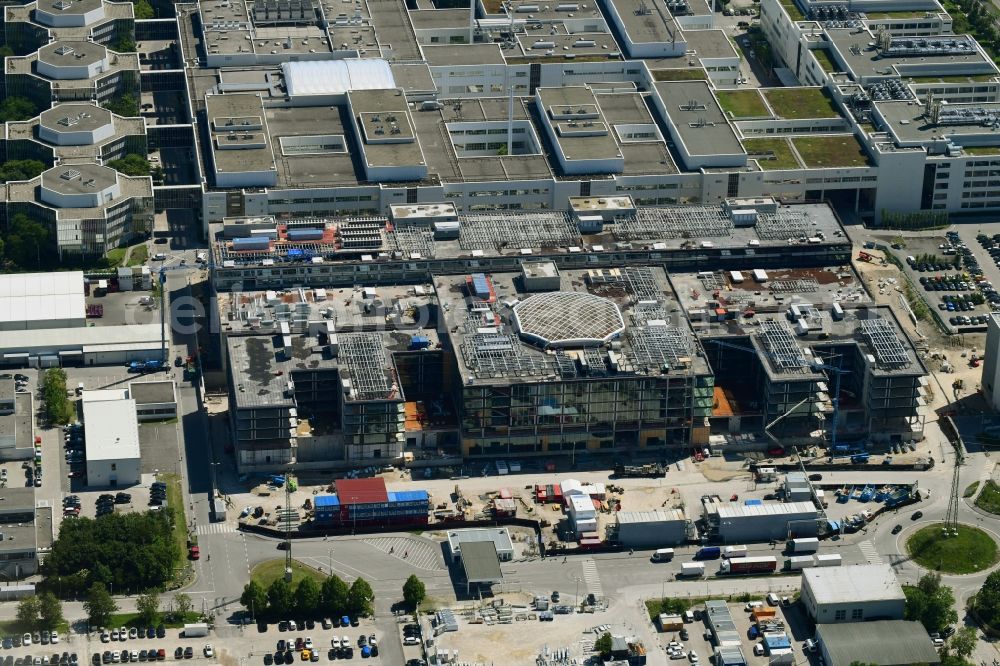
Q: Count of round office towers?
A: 4